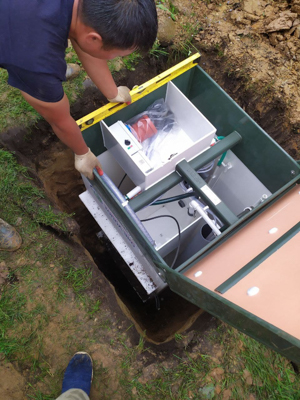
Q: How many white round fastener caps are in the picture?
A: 3